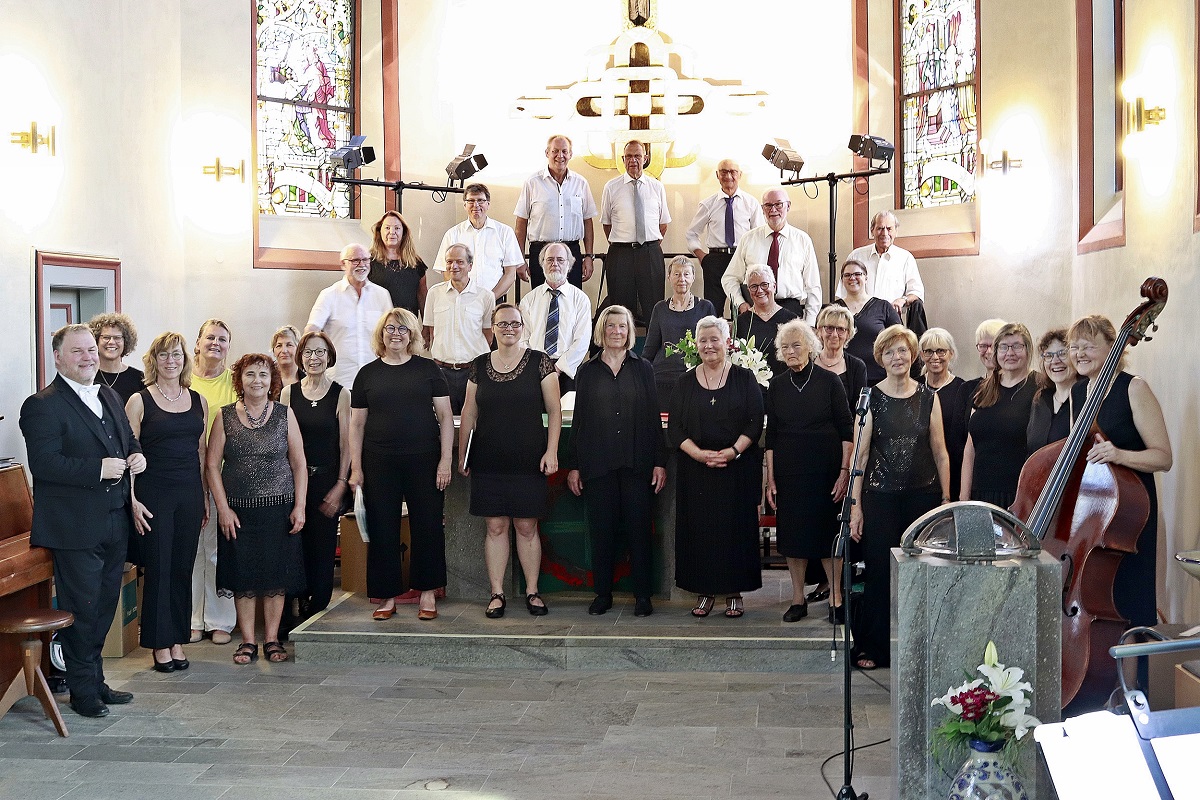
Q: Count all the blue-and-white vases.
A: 1